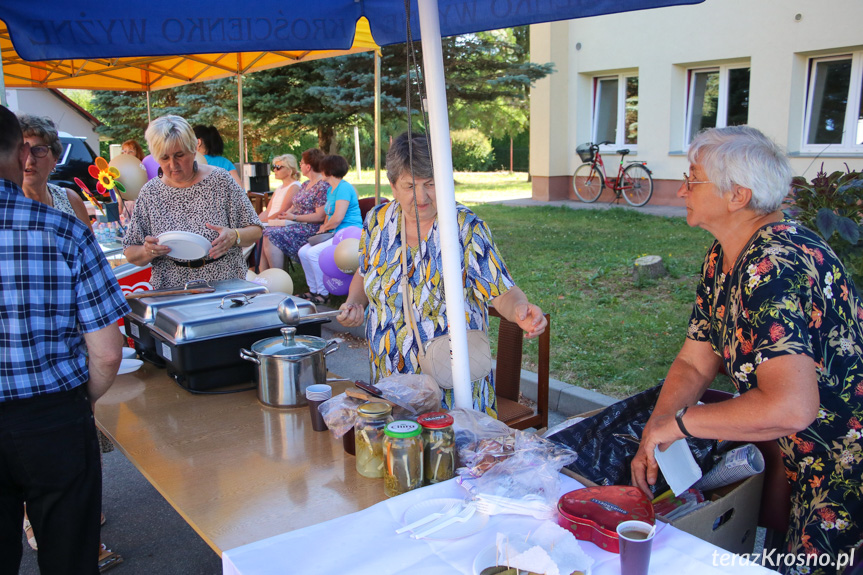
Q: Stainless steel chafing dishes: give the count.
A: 2